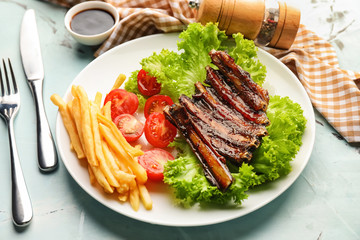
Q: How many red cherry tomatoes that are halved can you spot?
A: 6